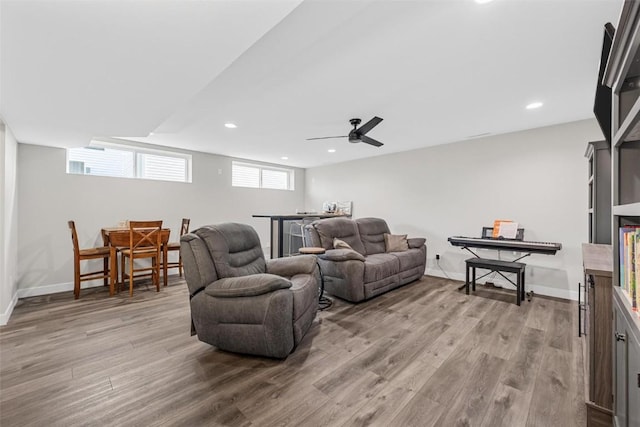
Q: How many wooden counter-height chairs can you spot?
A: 3